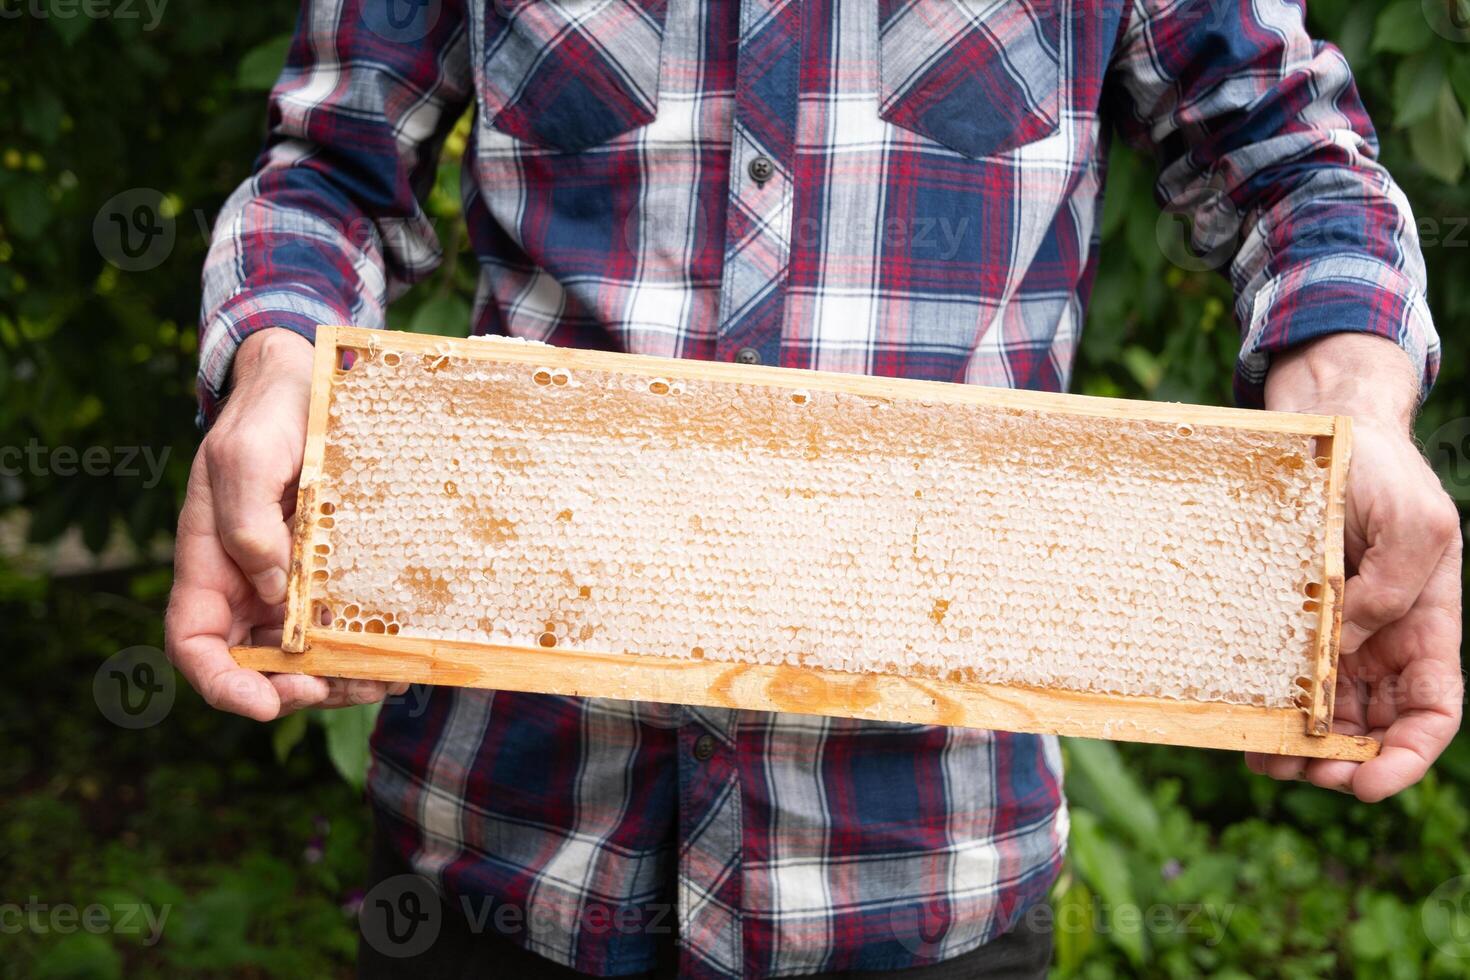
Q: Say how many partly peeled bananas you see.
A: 0